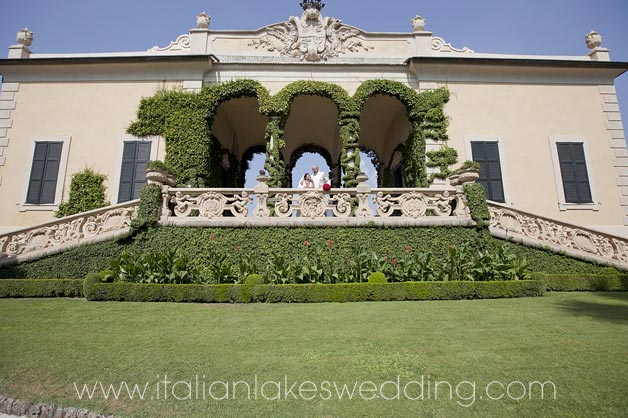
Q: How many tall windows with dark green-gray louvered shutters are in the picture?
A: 4